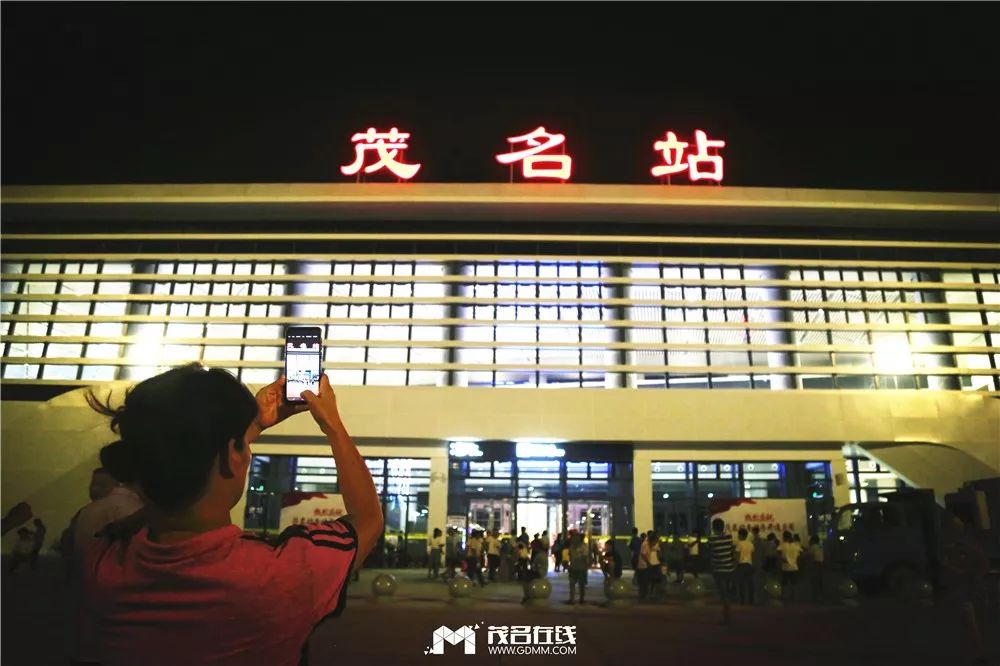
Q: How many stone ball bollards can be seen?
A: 8